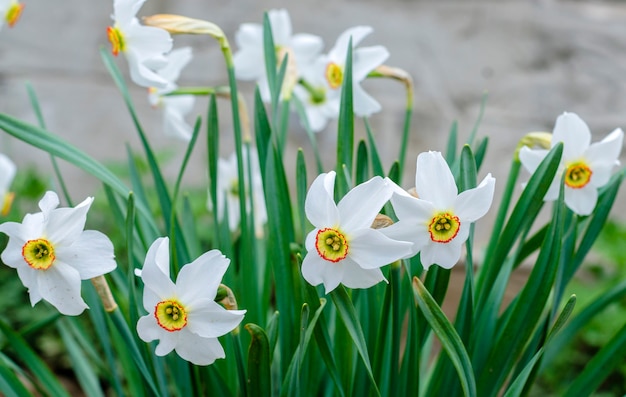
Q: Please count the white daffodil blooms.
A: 13